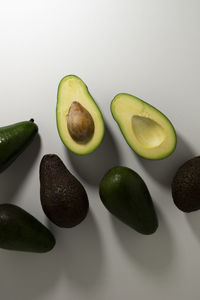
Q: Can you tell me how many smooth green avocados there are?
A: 3